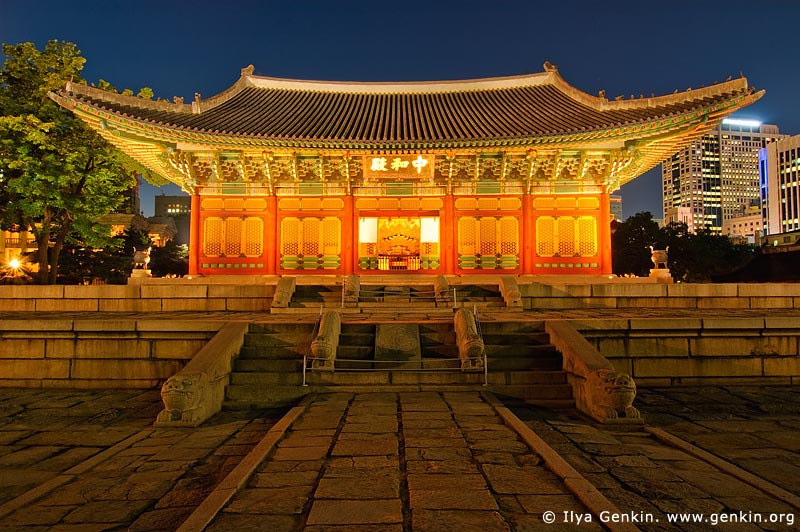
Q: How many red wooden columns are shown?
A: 6